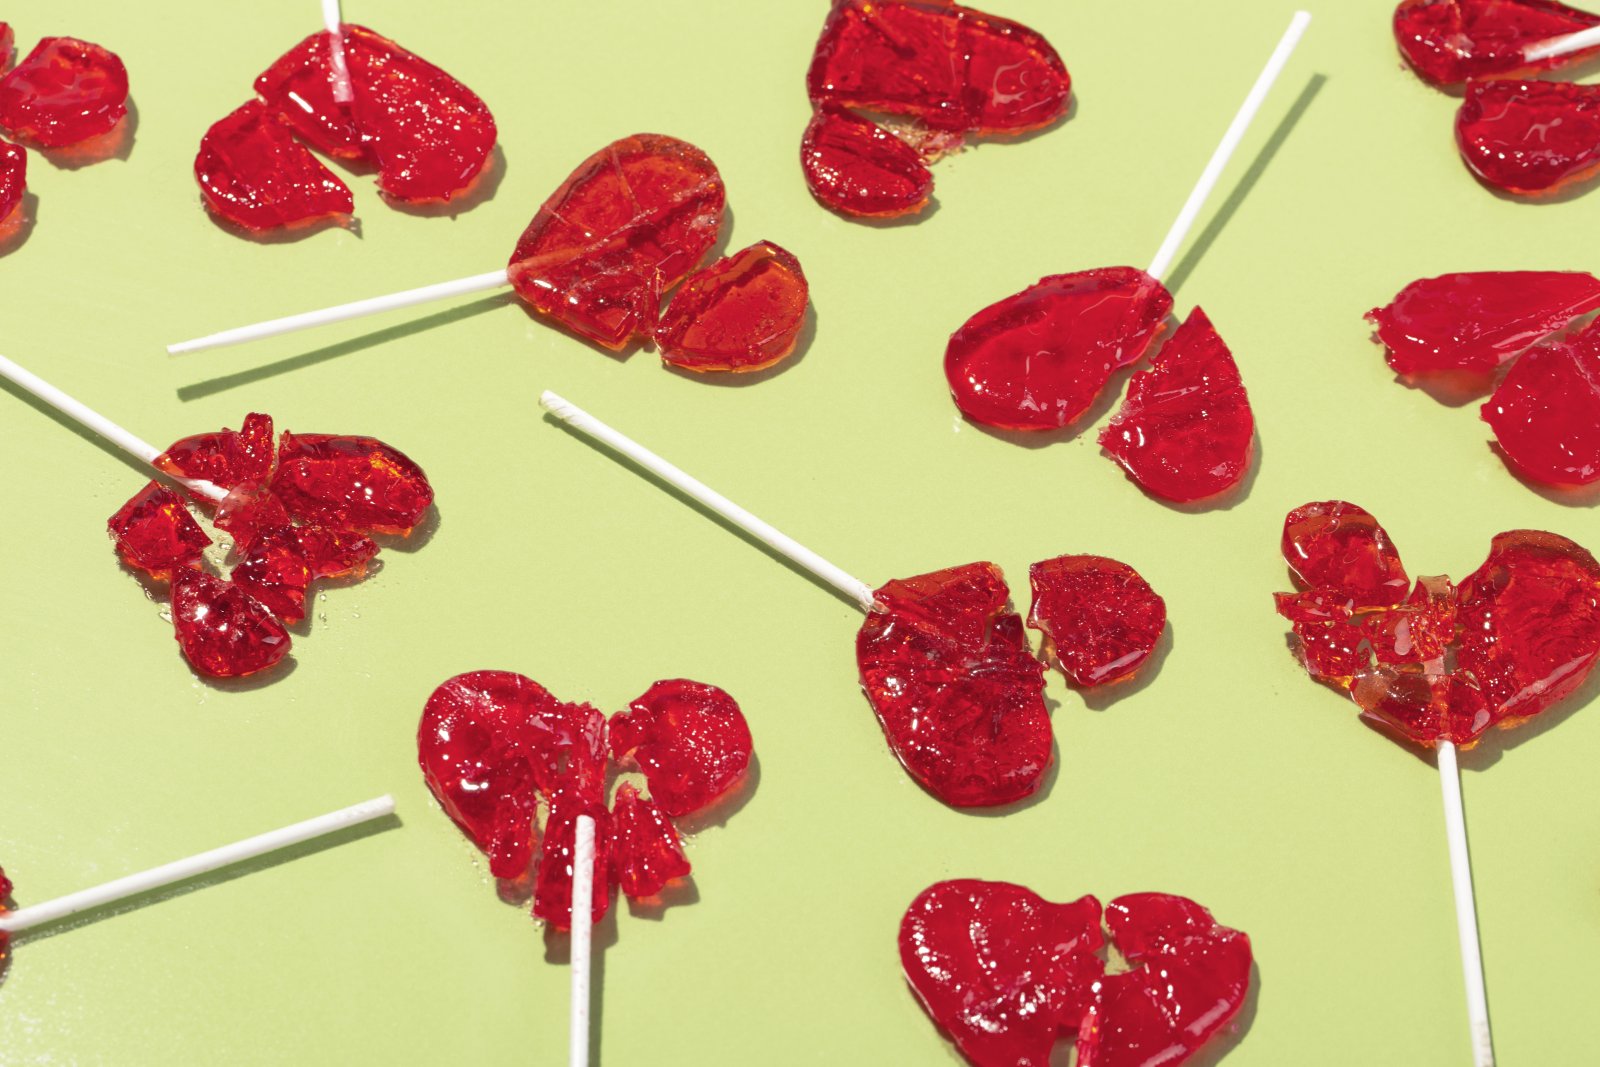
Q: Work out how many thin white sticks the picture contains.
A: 9